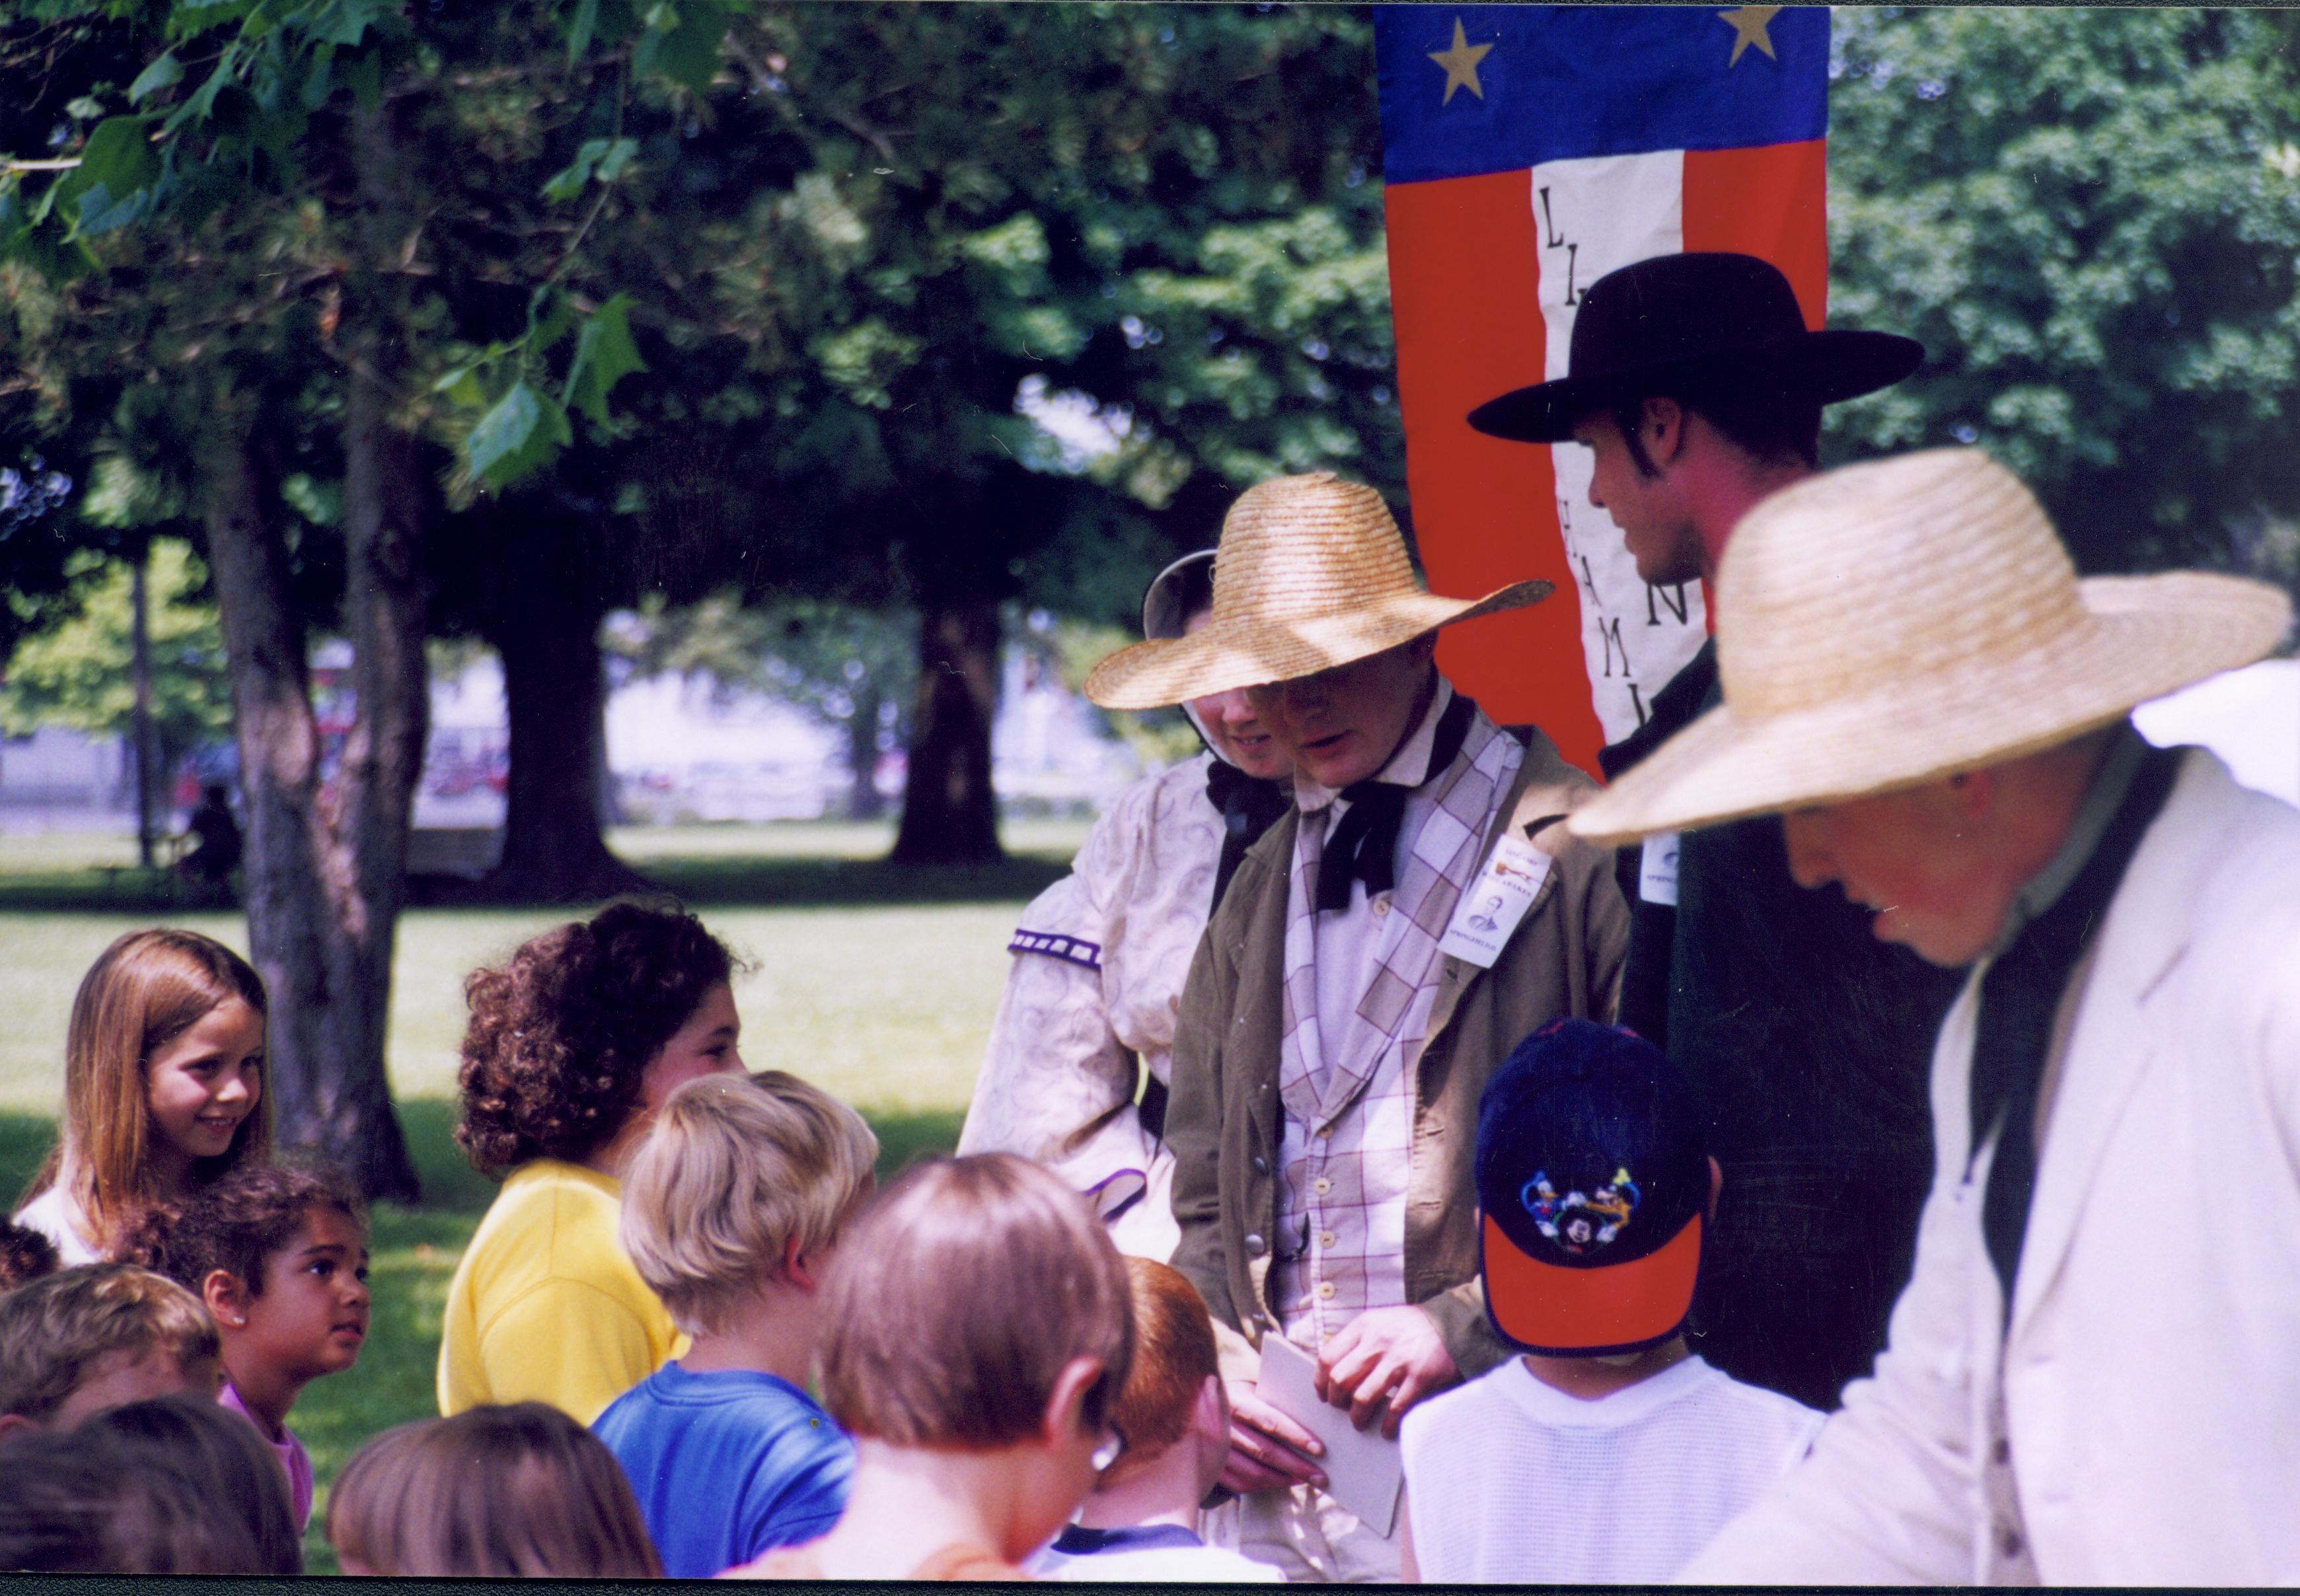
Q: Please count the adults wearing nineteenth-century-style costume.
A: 4